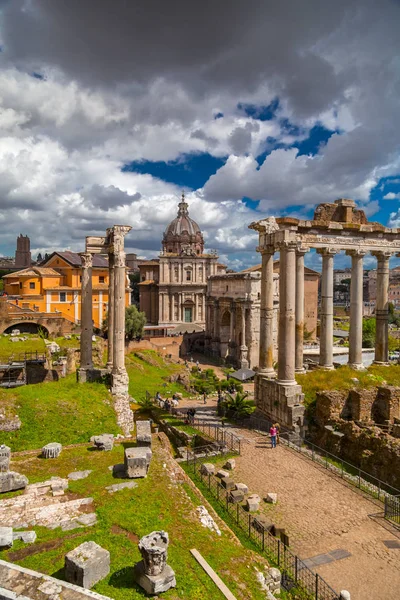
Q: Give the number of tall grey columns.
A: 9